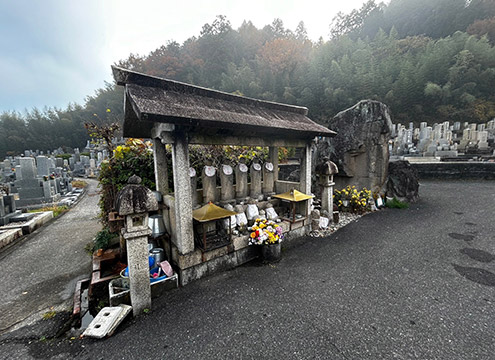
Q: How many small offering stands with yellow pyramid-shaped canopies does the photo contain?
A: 2